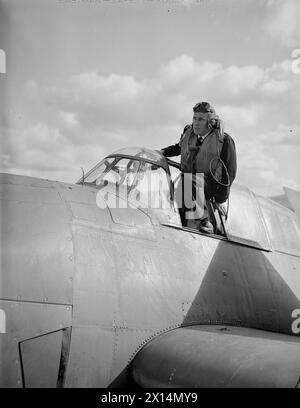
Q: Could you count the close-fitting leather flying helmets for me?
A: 1